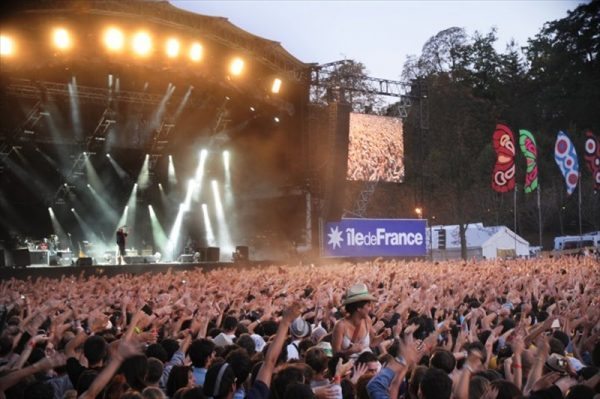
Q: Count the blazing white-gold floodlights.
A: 8